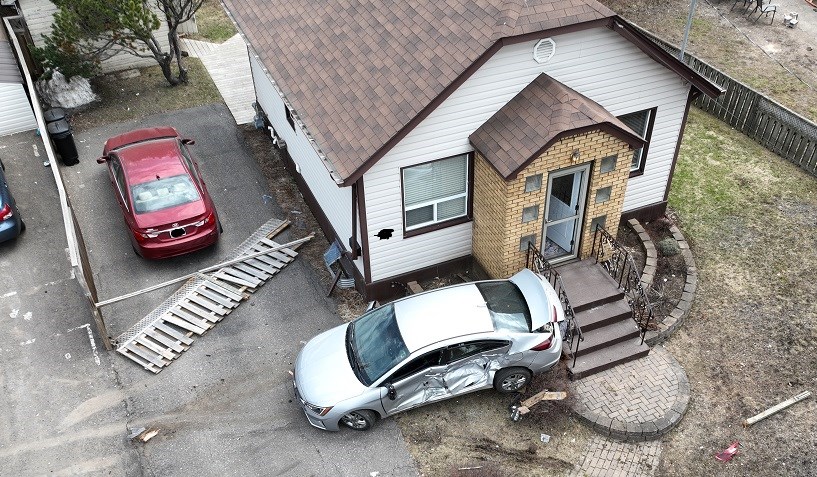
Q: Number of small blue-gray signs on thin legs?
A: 1